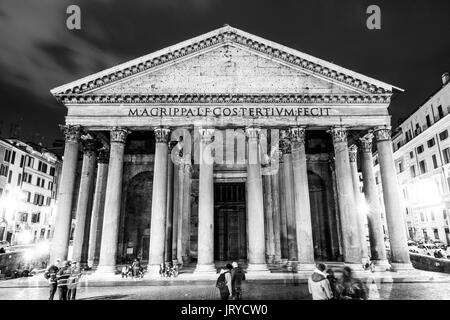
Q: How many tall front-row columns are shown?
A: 8